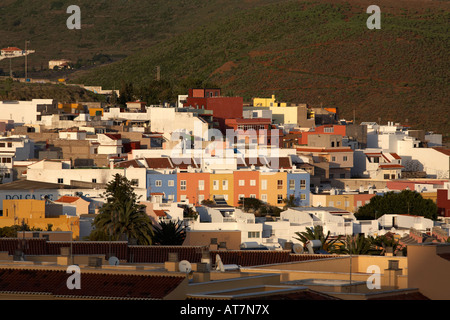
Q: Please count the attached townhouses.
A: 6